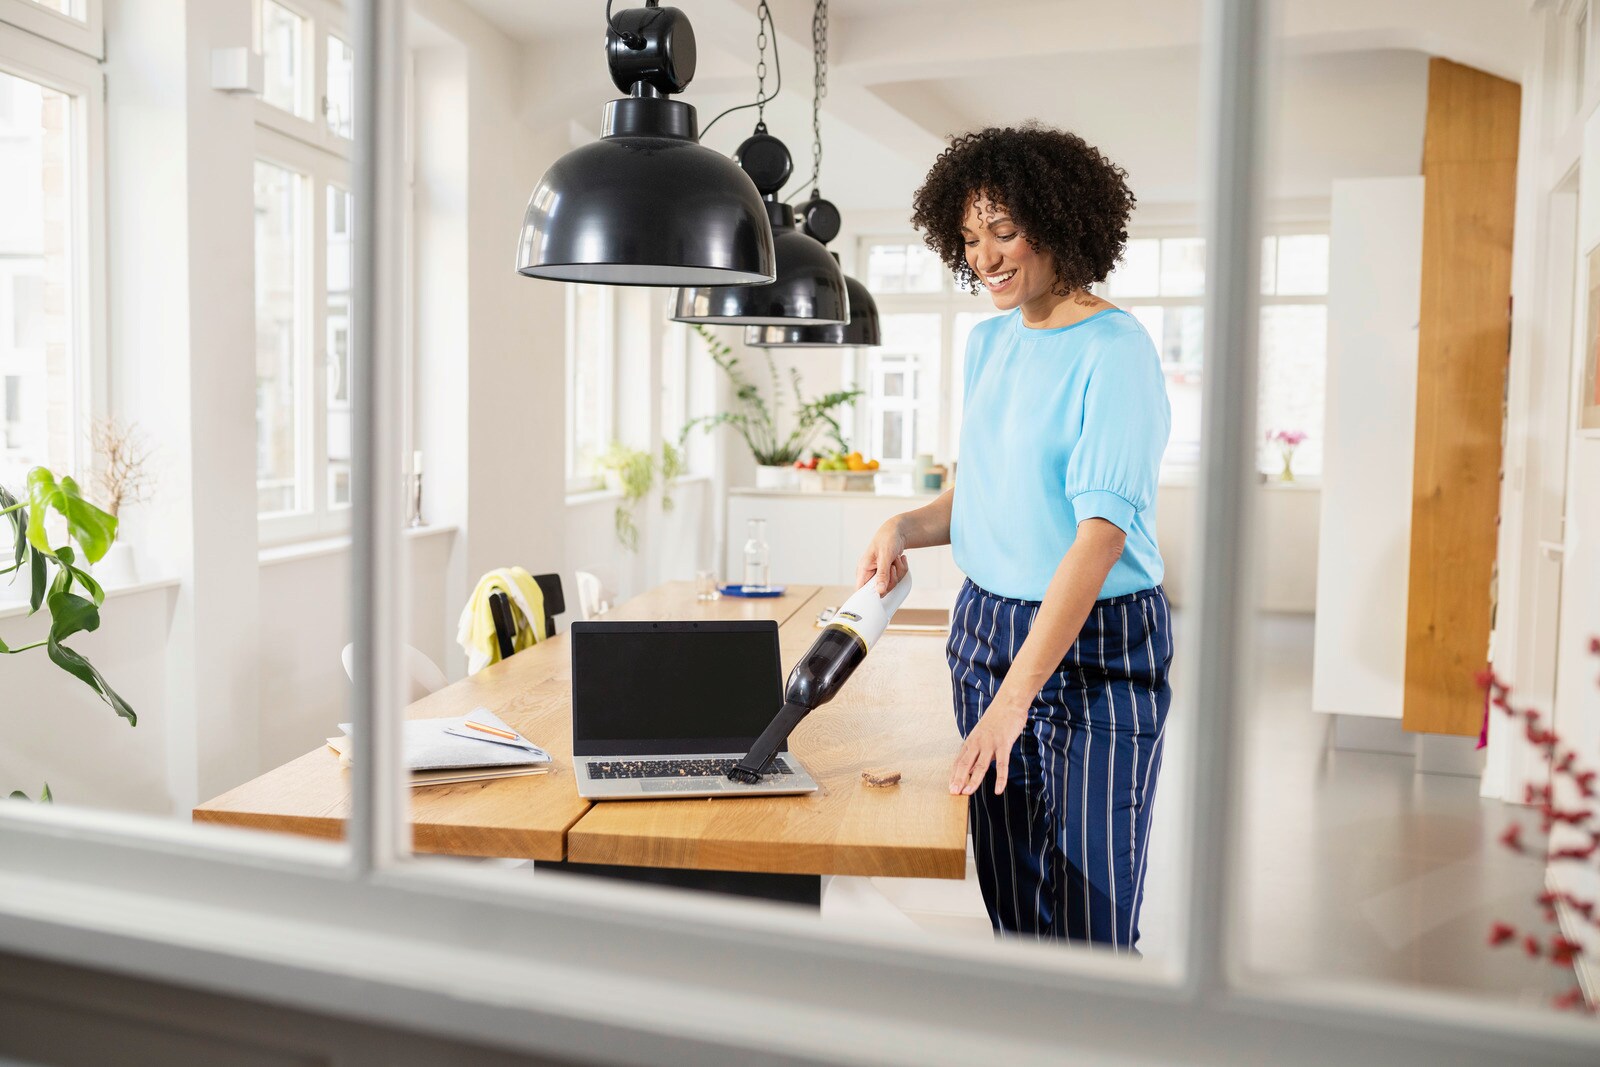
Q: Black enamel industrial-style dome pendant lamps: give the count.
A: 3